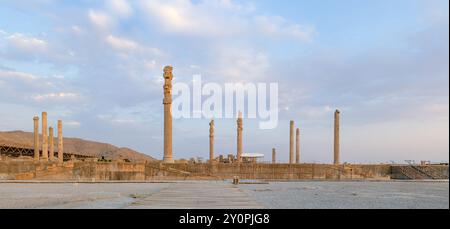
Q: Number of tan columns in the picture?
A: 11